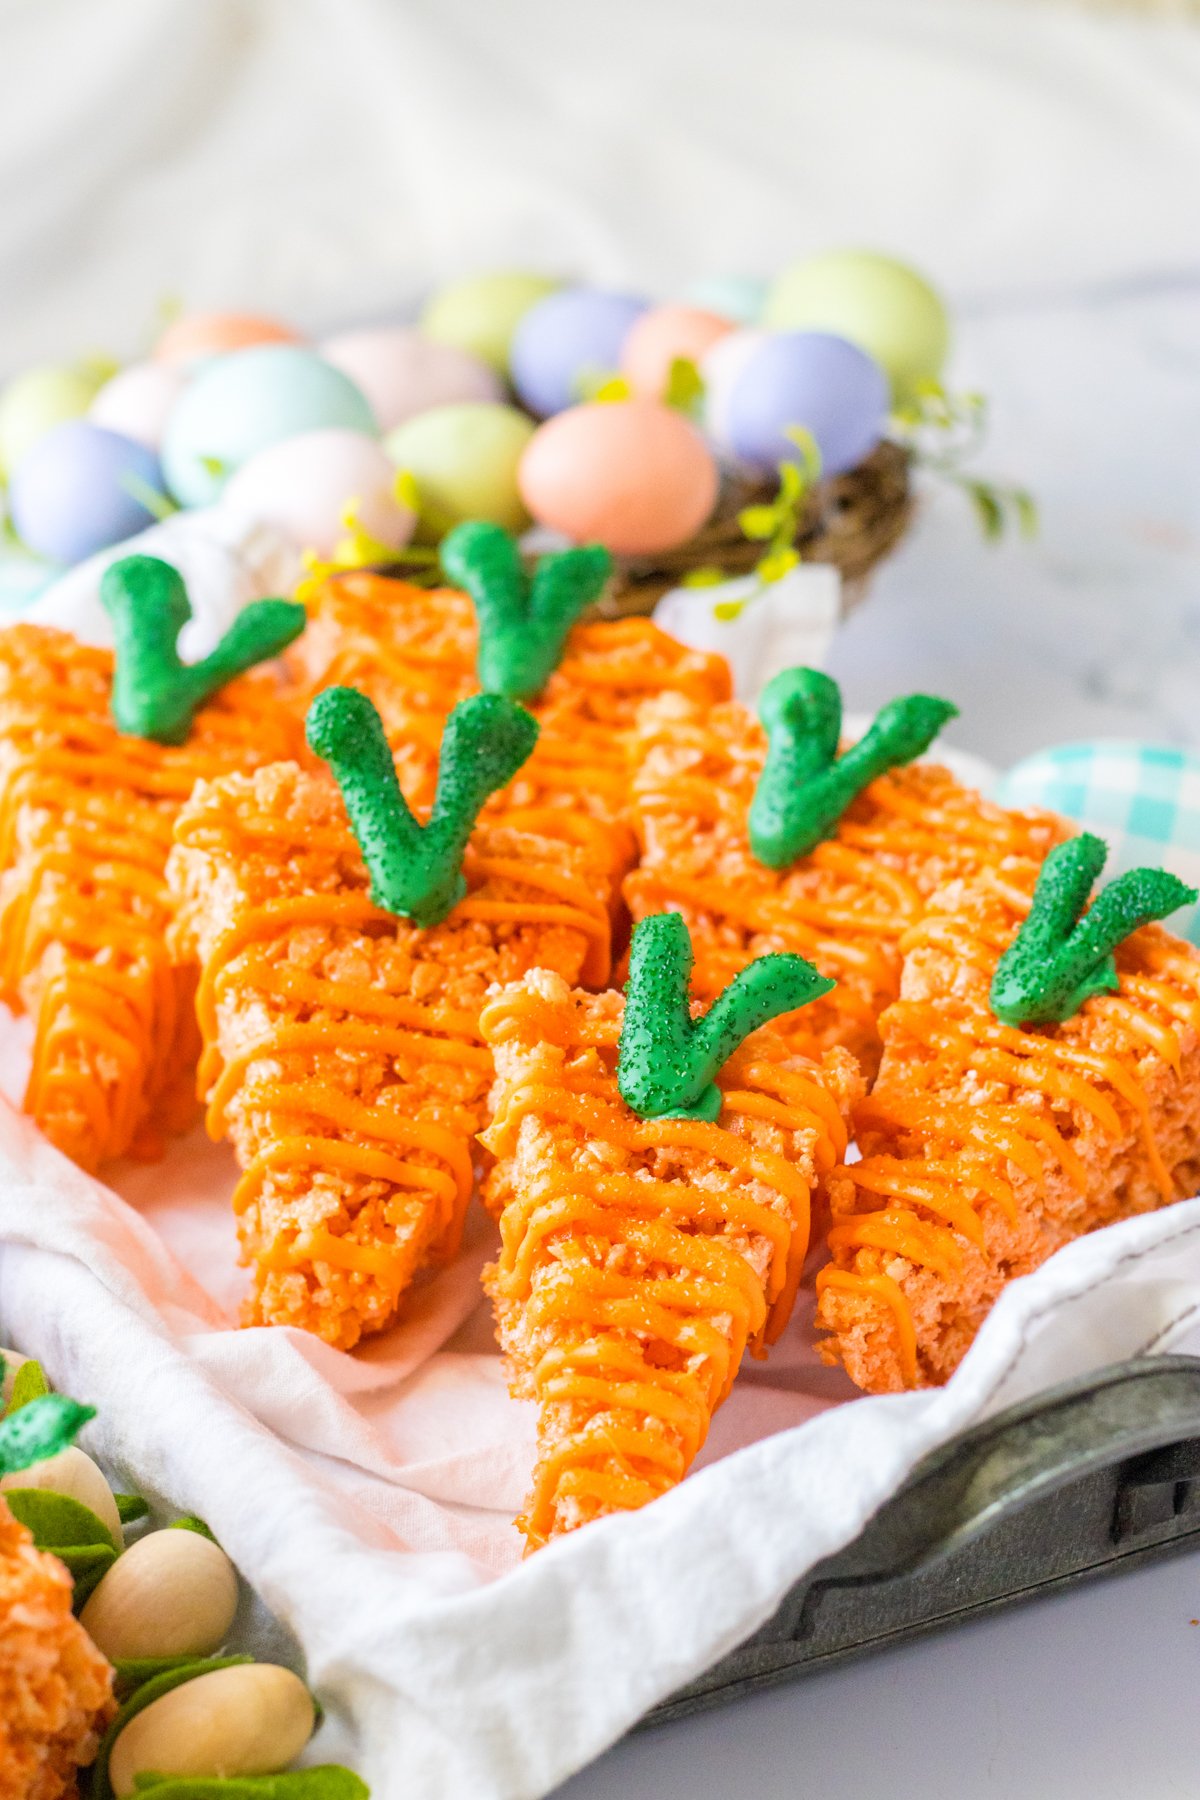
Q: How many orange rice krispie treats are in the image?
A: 7